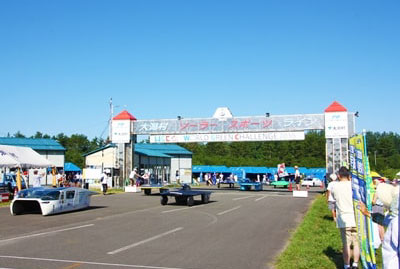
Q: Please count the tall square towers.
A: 2